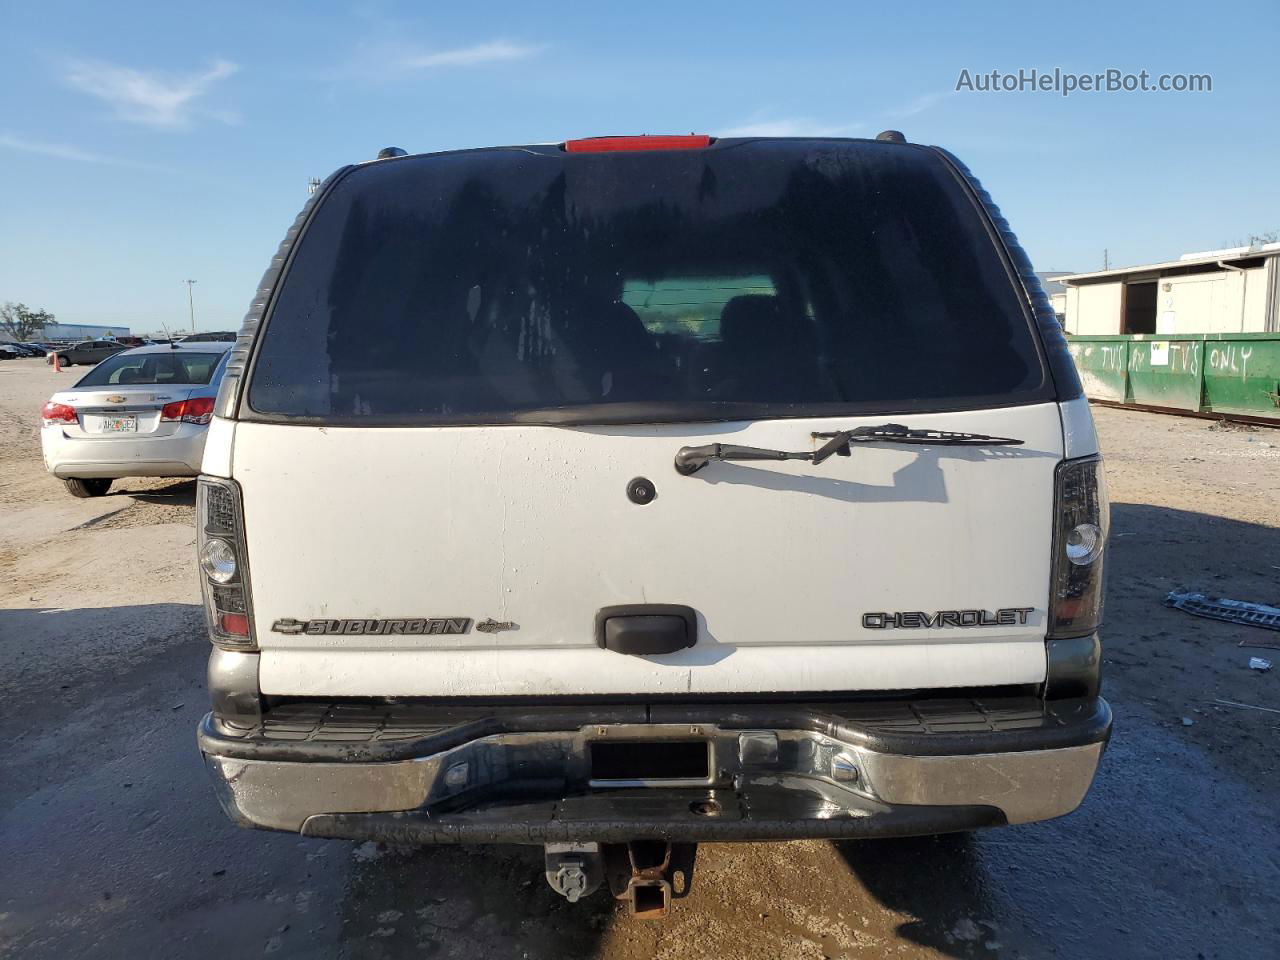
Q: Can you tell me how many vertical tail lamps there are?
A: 2